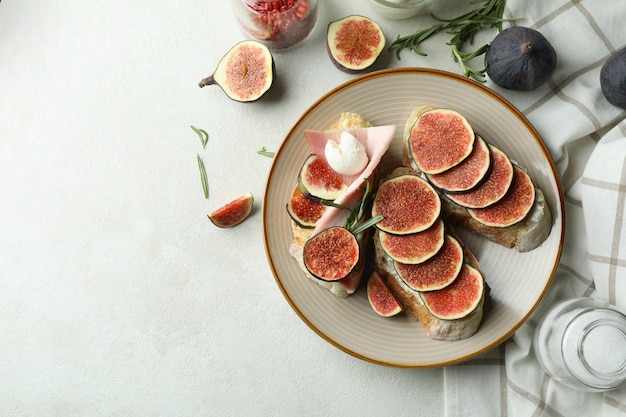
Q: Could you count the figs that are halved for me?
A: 2